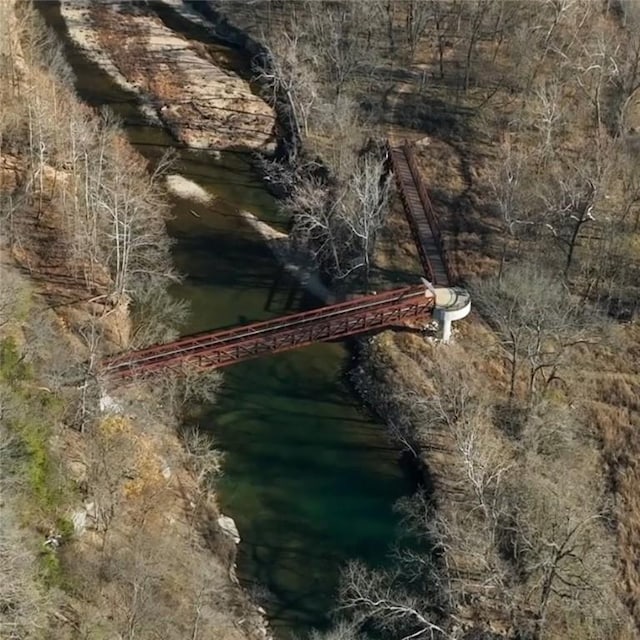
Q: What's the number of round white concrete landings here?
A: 1